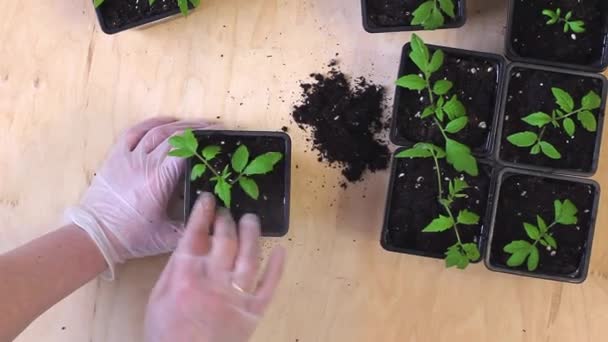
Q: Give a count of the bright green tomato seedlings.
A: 8